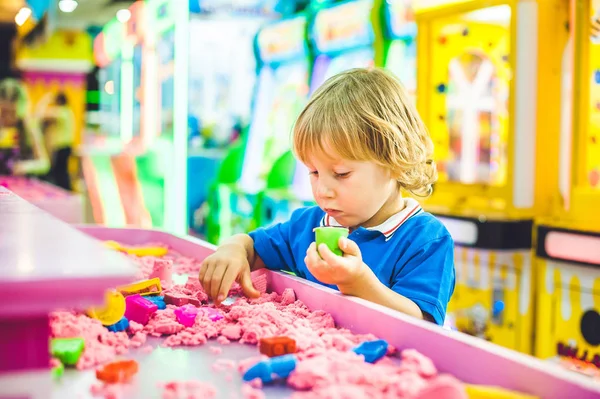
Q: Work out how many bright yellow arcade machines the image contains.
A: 2